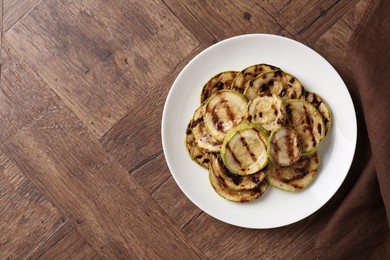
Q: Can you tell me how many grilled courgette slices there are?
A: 14